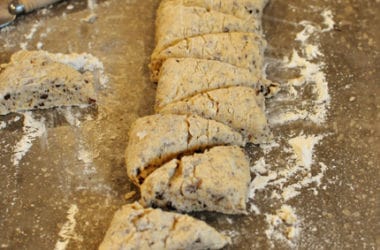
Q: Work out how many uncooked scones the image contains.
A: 9